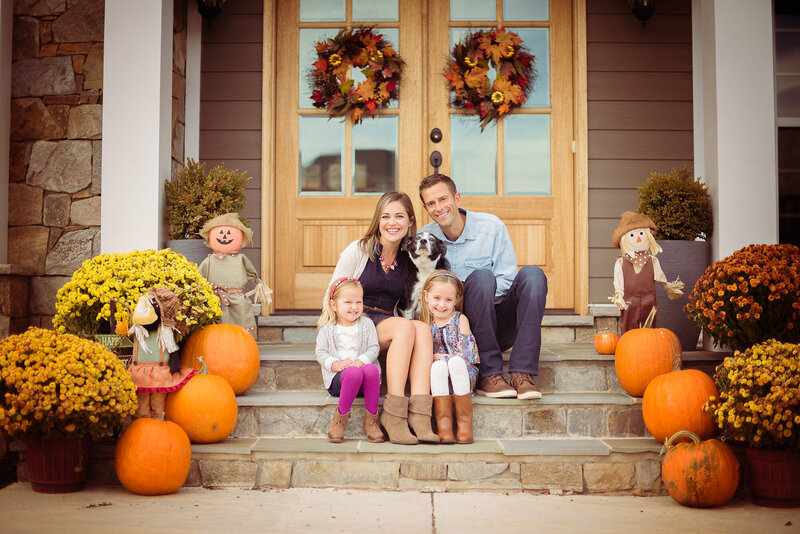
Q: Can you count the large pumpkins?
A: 6